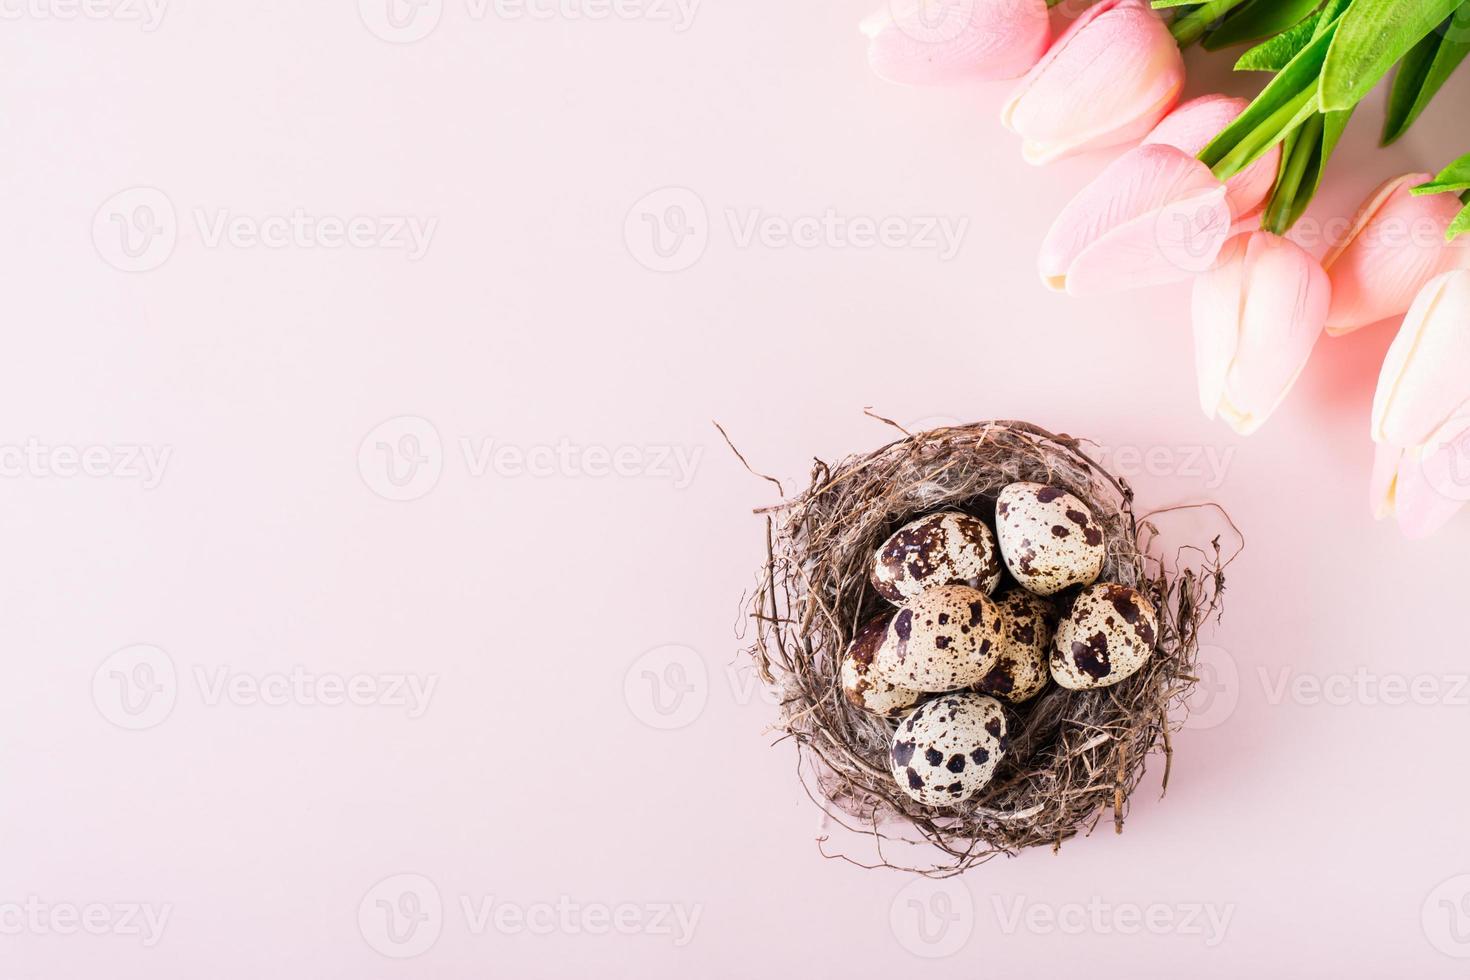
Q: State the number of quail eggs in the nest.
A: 7